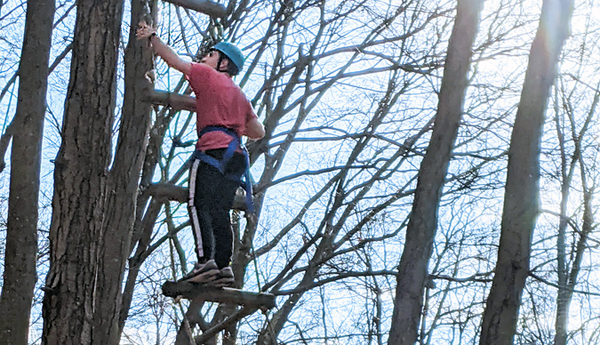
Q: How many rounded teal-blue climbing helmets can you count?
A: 1